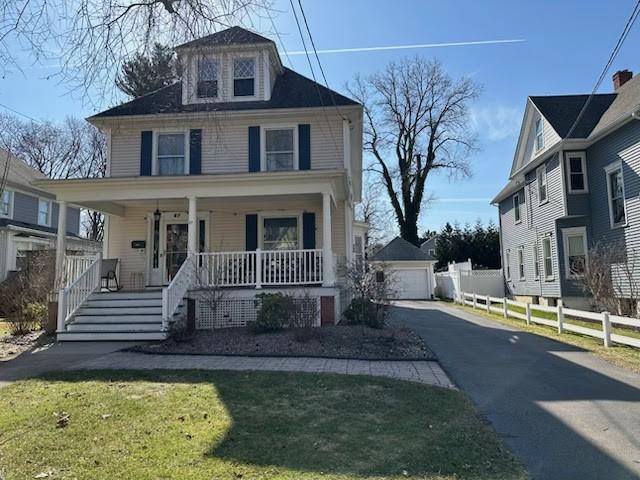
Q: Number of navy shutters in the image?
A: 6